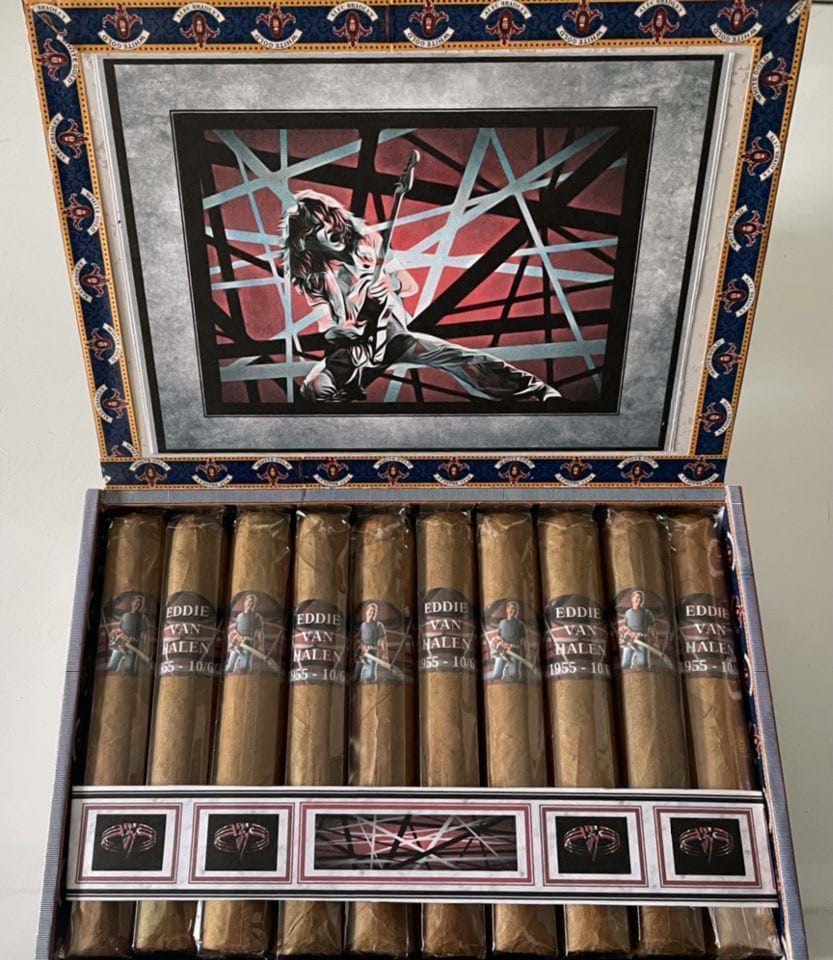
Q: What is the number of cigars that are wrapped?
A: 10